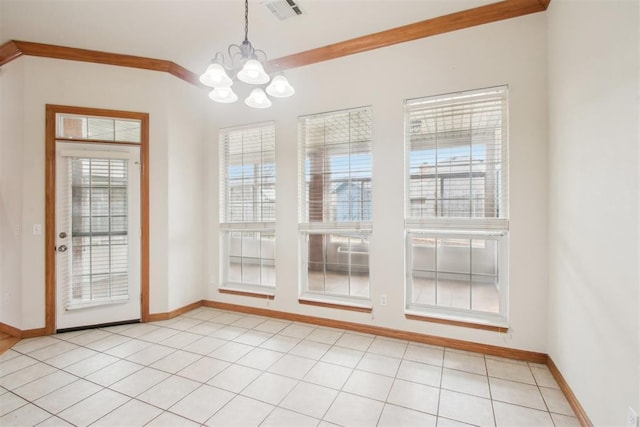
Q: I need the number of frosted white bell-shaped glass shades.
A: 5